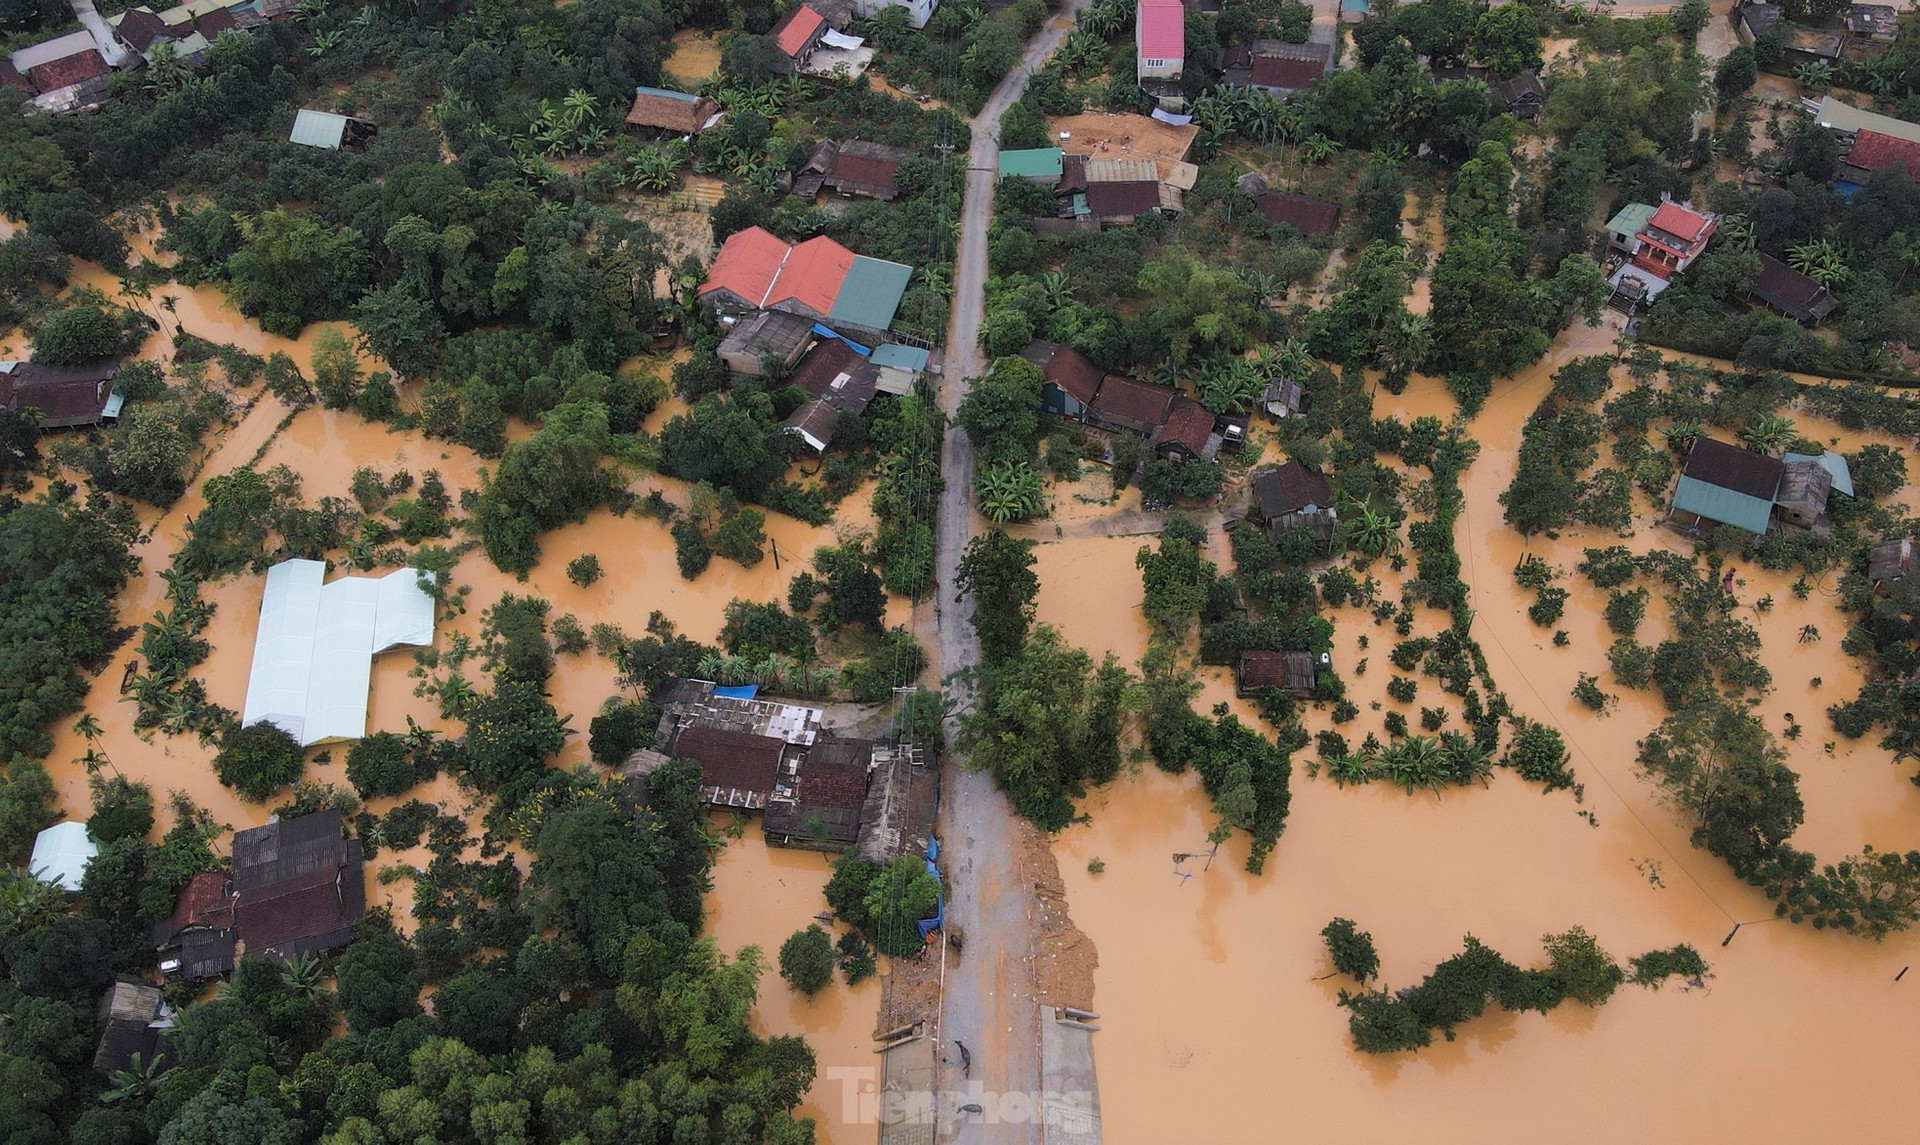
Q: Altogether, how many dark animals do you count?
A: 3